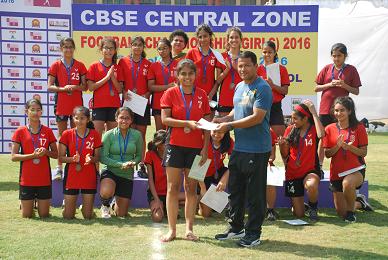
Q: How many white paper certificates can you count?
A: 9